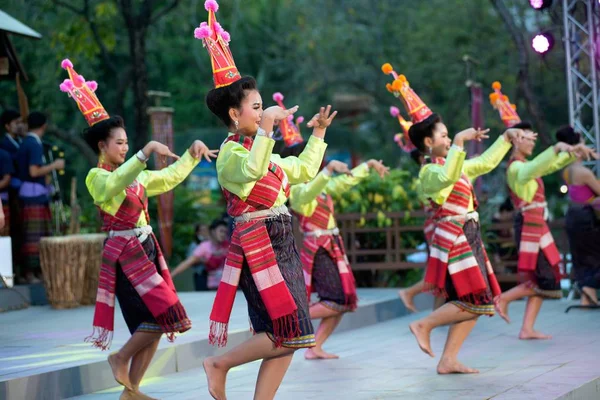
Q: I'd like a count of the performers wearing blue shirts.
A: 3